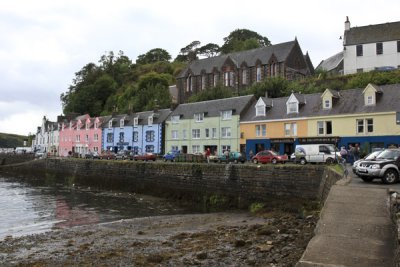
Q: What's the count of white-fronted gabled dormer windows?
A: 2